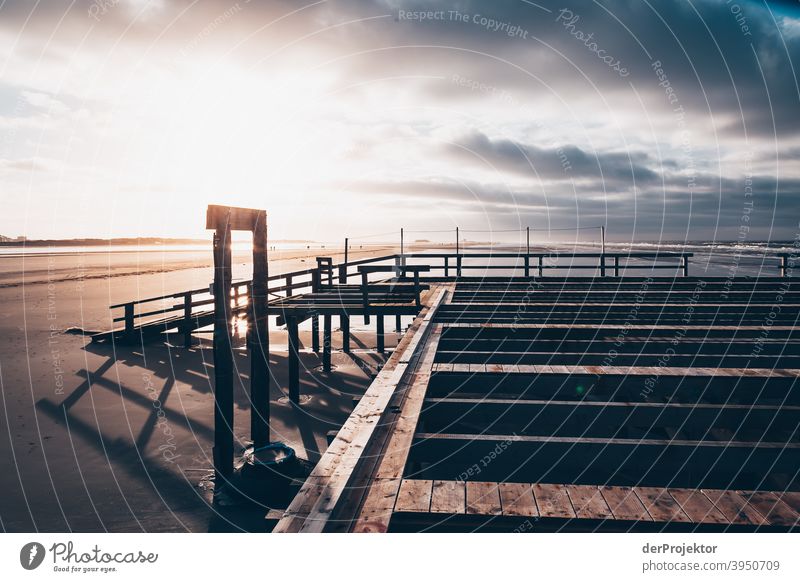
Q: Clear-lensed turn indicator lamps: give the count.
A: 0